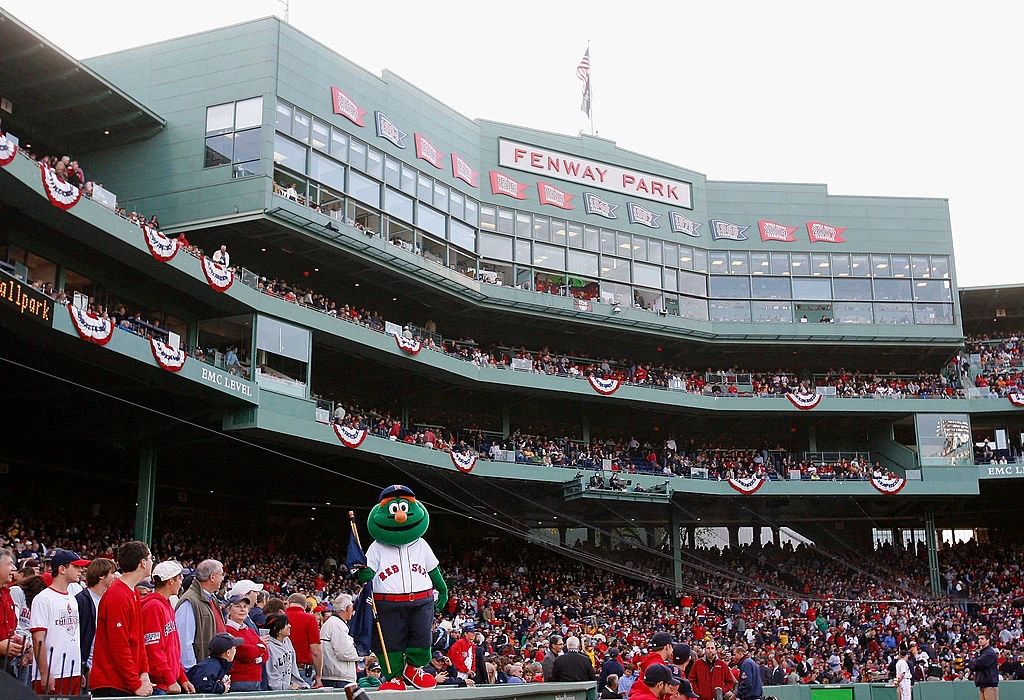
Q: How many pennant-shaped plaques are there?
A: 12